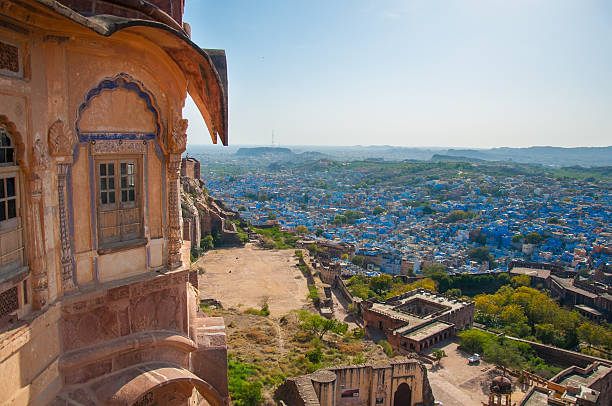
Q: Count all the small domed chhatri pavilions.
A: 1